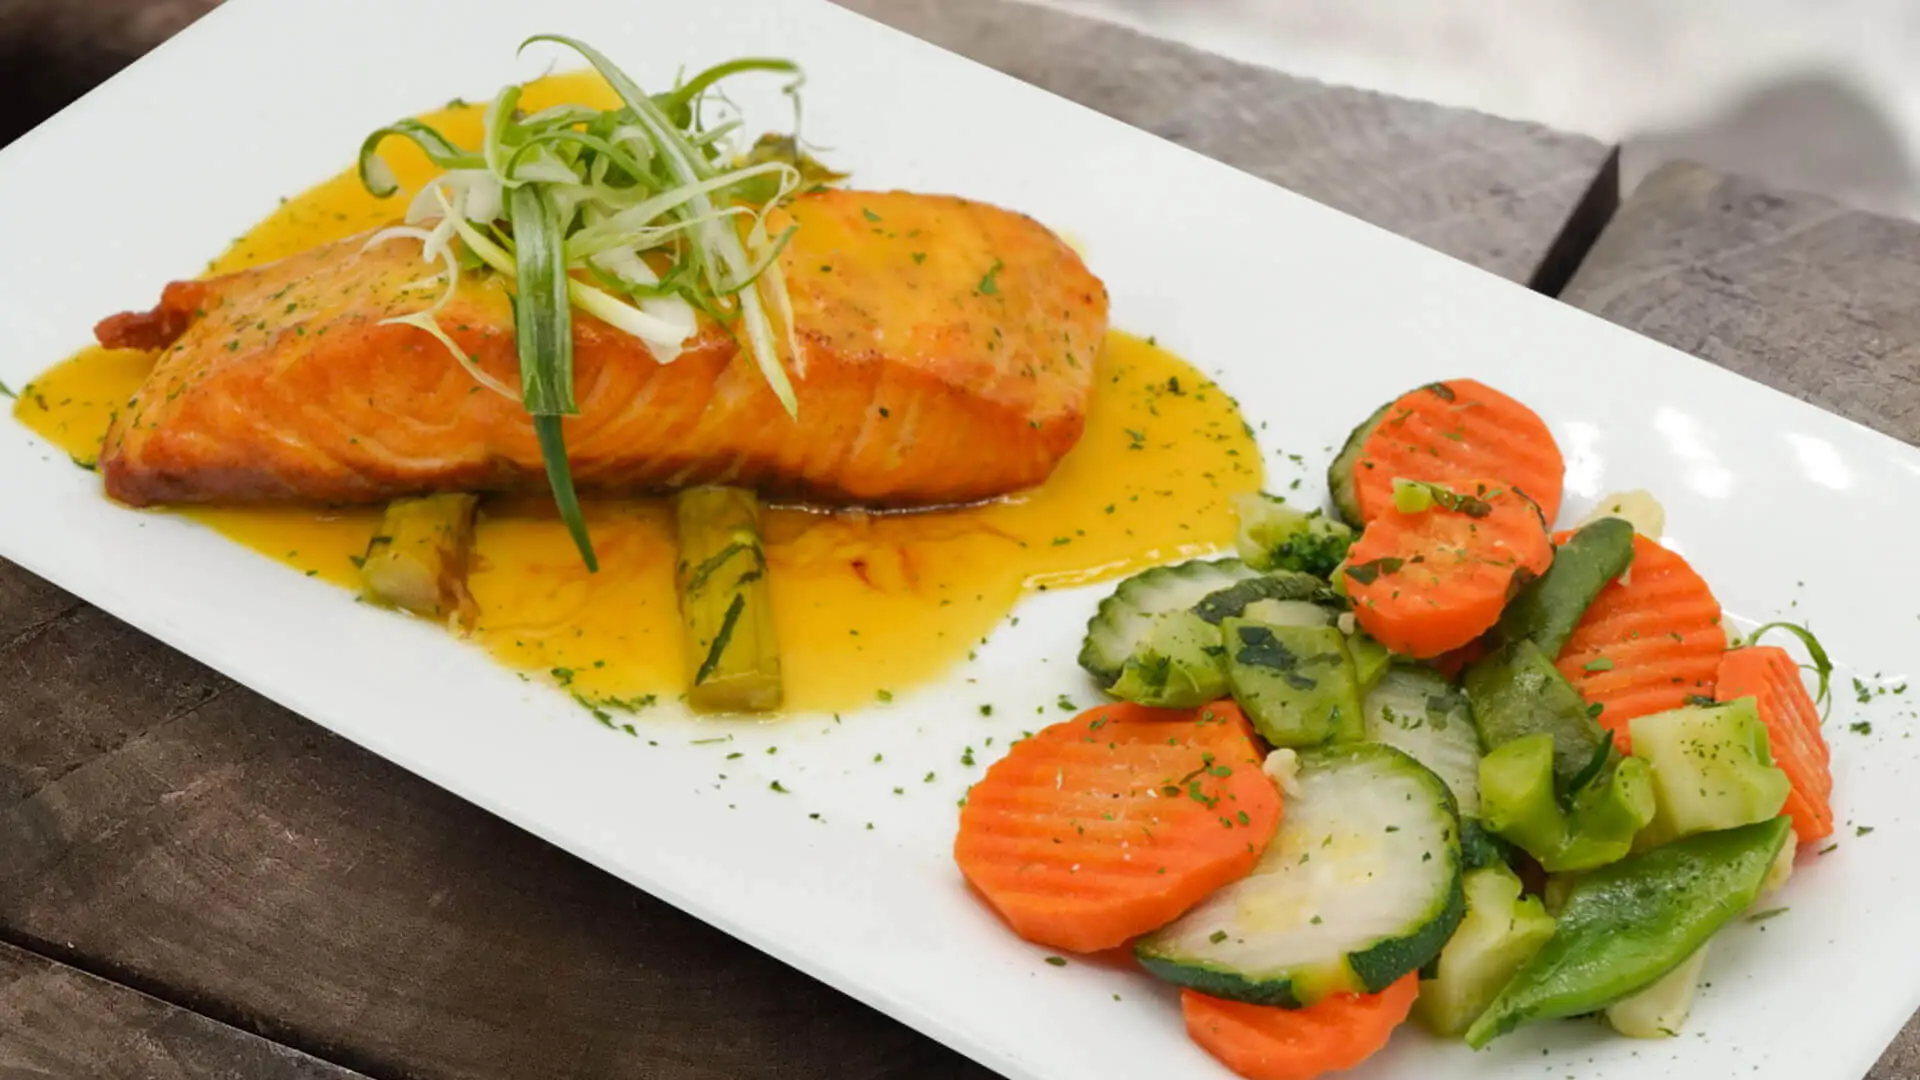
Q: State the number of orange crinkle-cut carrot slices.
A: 6